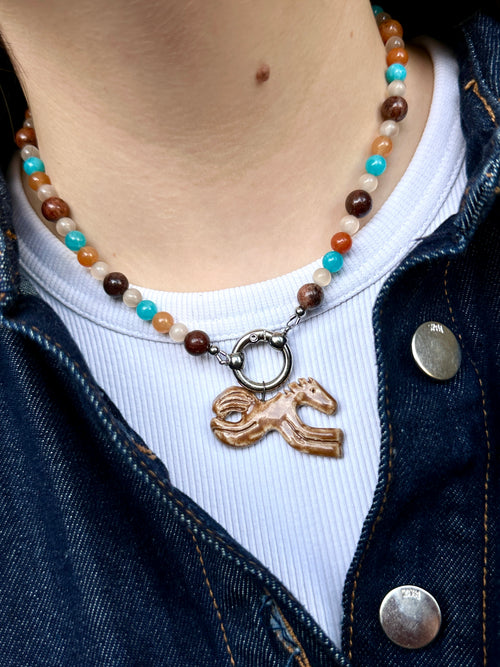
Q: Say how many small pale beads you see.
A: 14